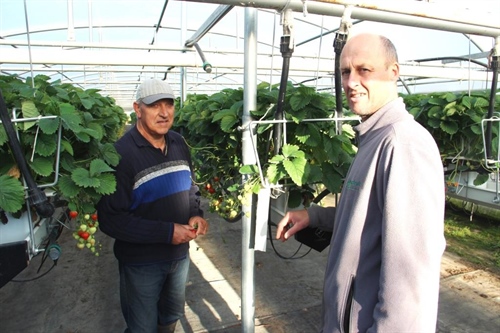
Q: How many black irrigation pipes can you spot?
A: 4